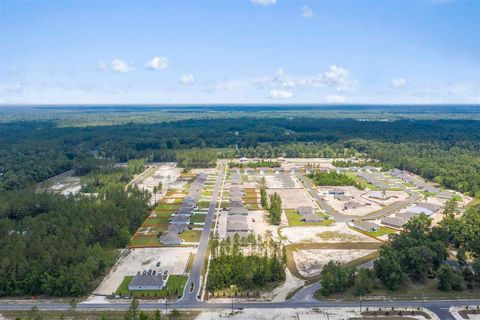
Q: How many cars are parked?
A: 7